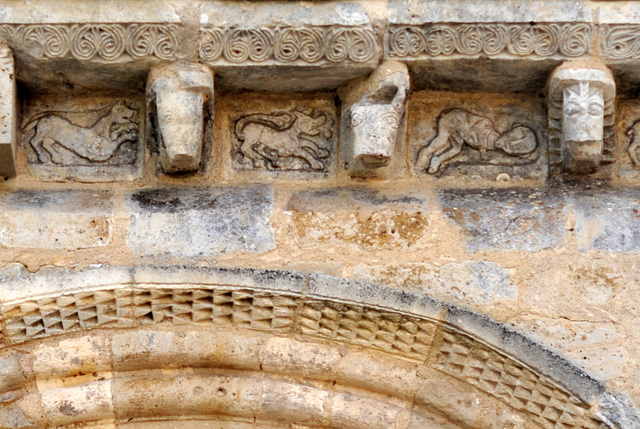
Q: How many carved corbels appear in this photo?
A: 3